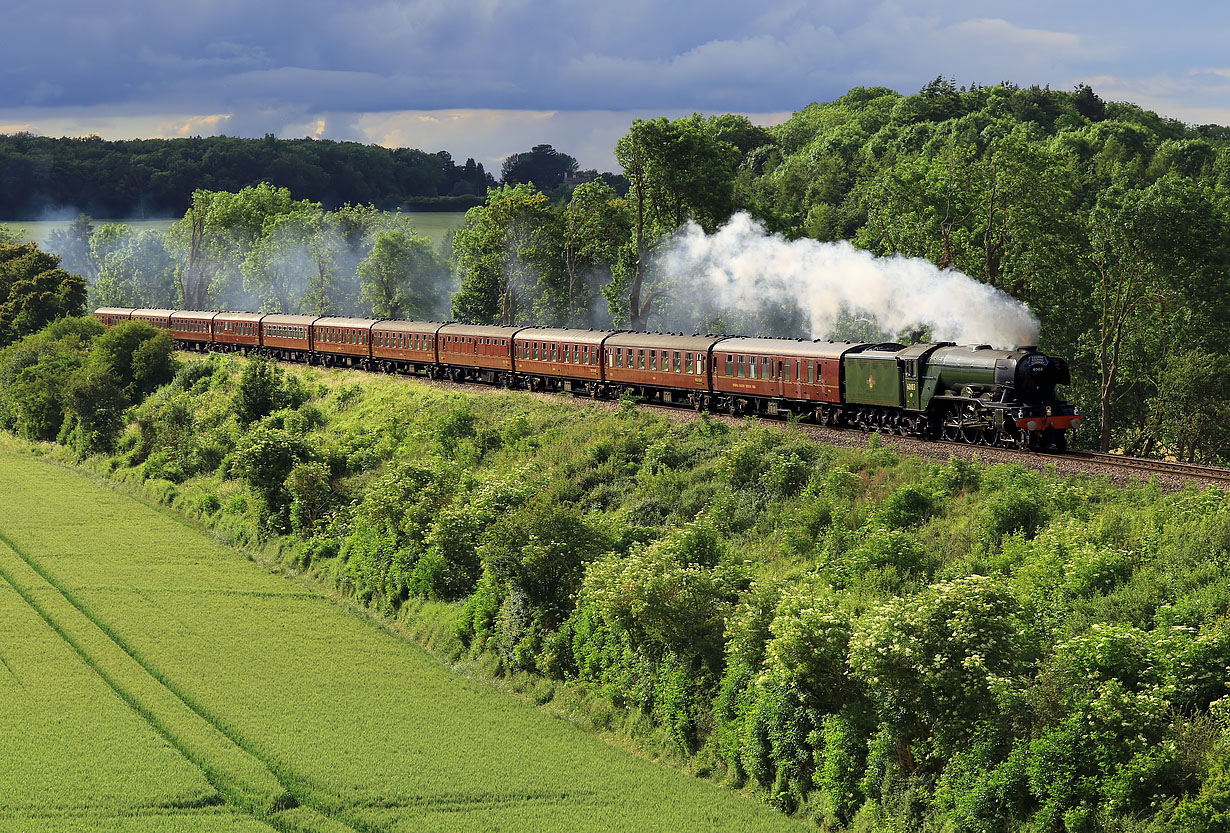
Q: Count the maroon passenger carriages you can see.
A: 11